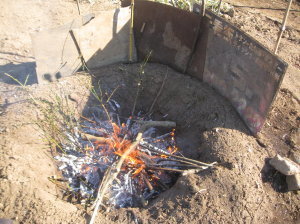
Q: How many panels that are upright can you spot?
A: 4